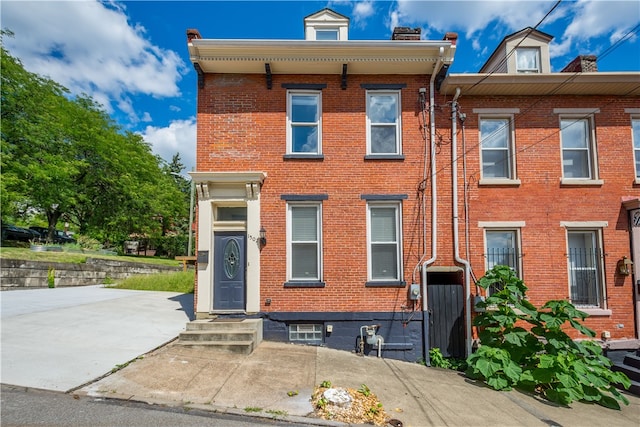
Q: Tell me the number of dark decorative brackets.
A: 4